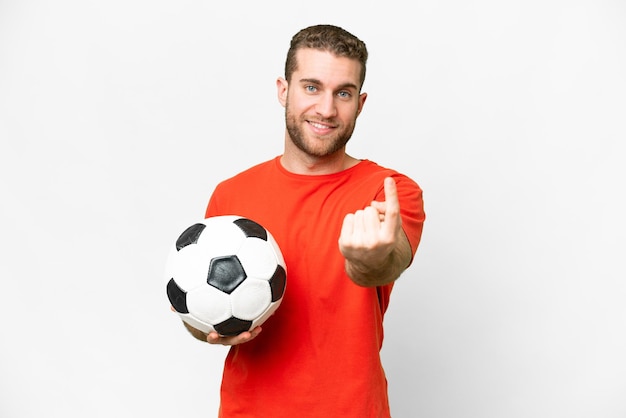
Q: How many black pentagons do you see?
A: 6